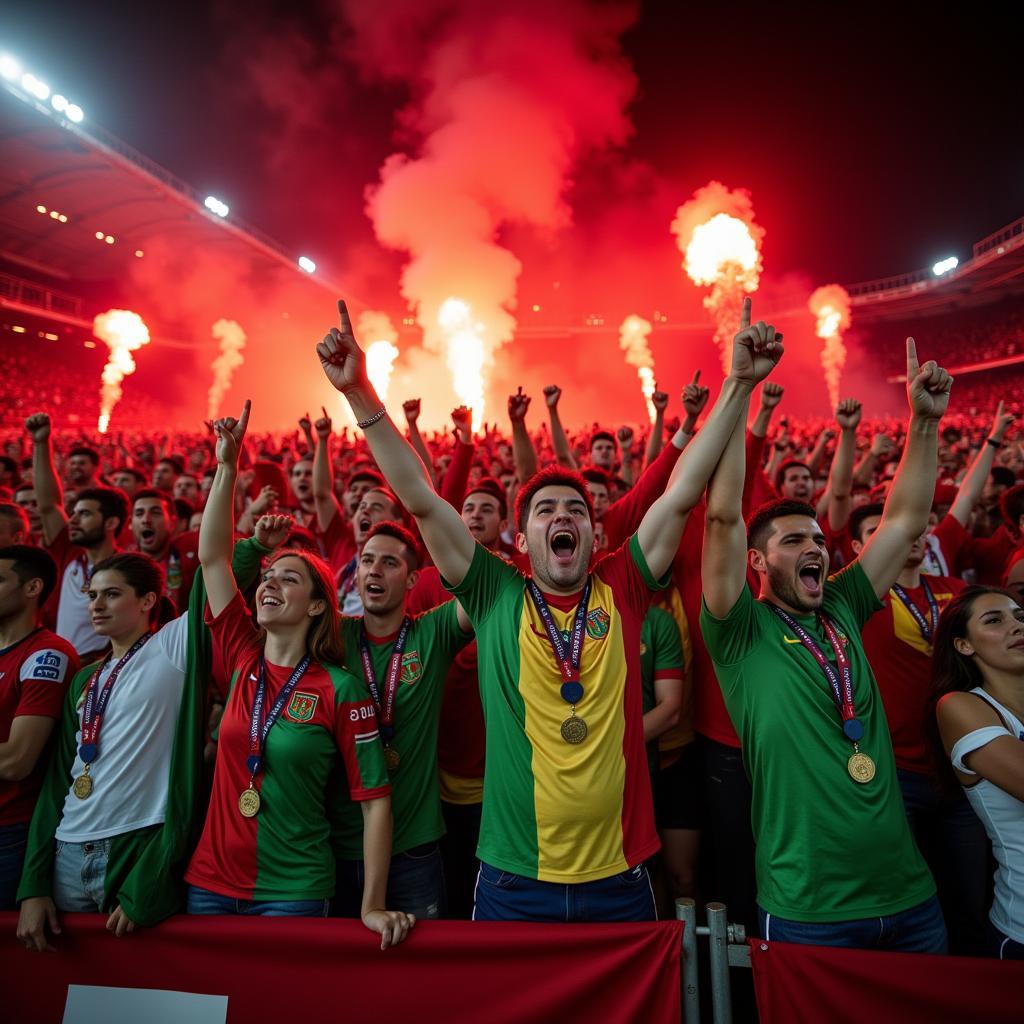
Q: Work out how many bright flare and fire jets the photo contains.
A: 7